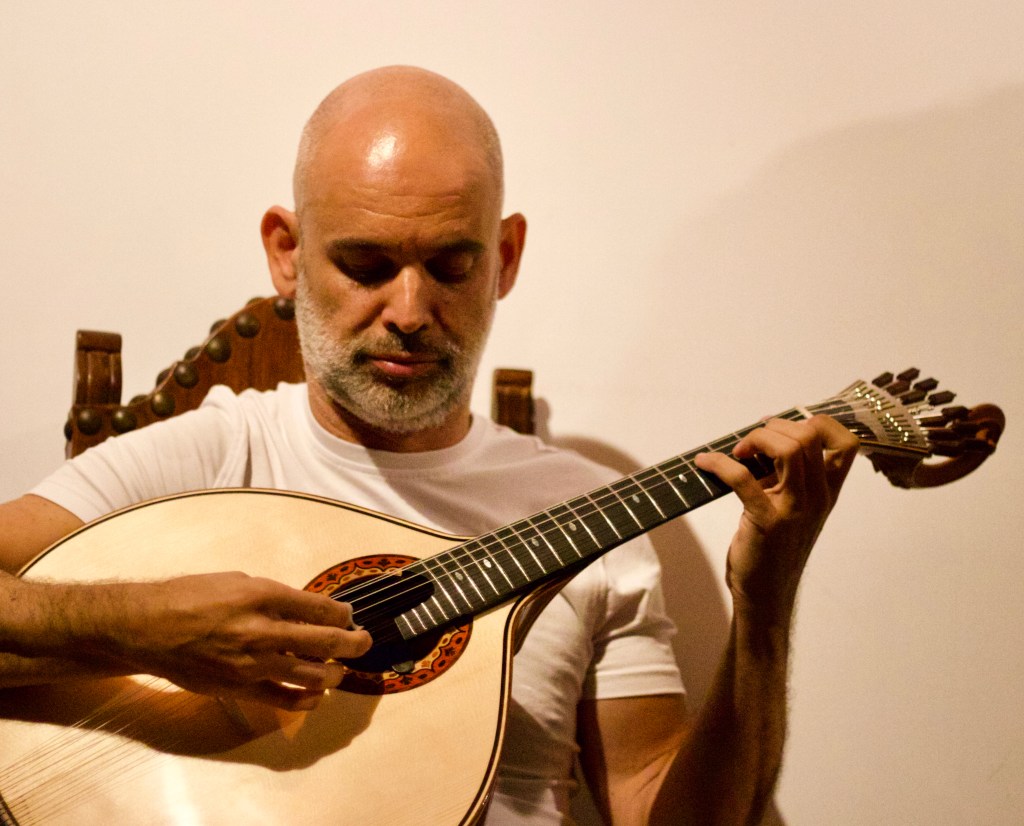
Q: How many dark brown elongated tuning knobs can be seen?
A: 12